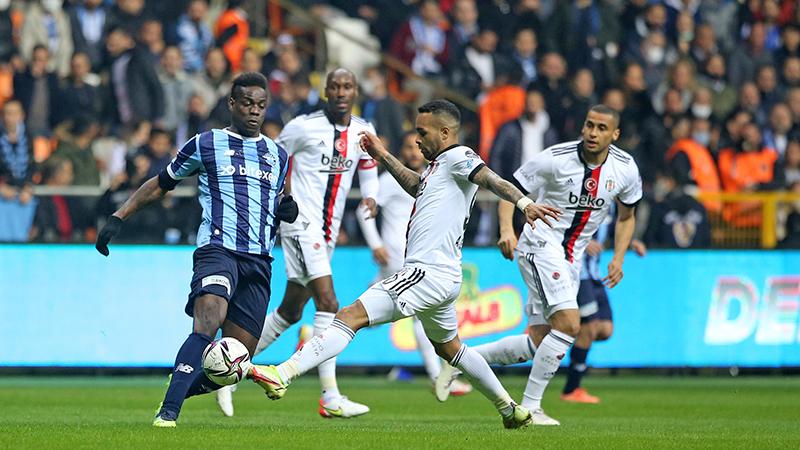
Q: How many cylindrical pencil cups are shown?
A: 0